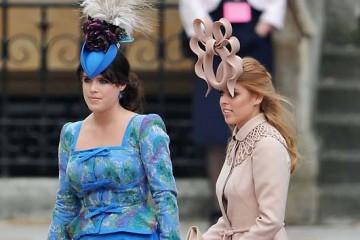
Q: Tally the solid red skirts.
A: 0